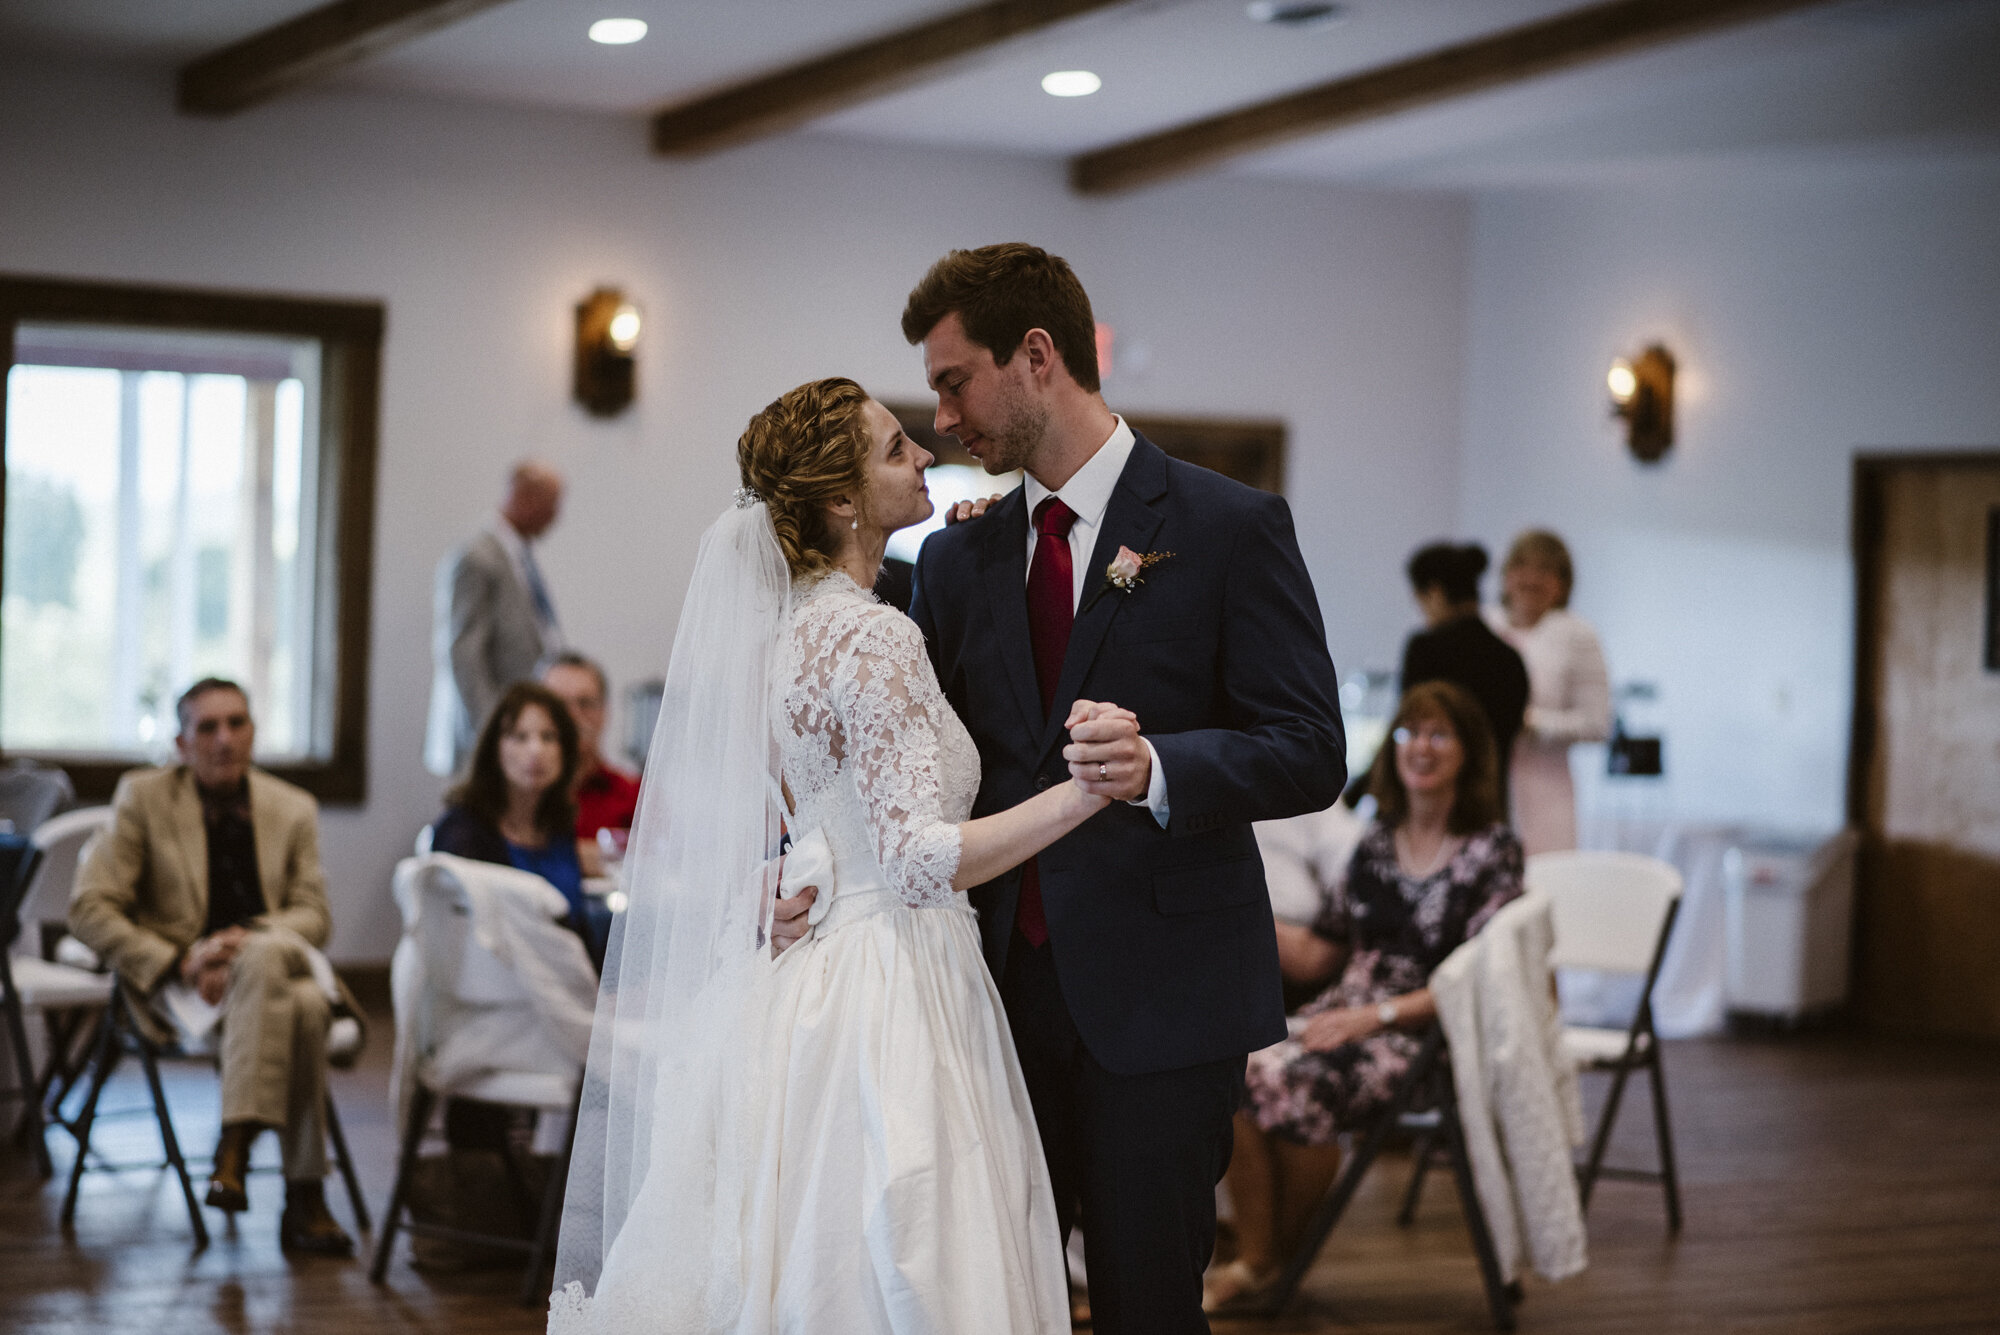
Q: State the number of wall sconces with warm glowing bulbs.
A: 2